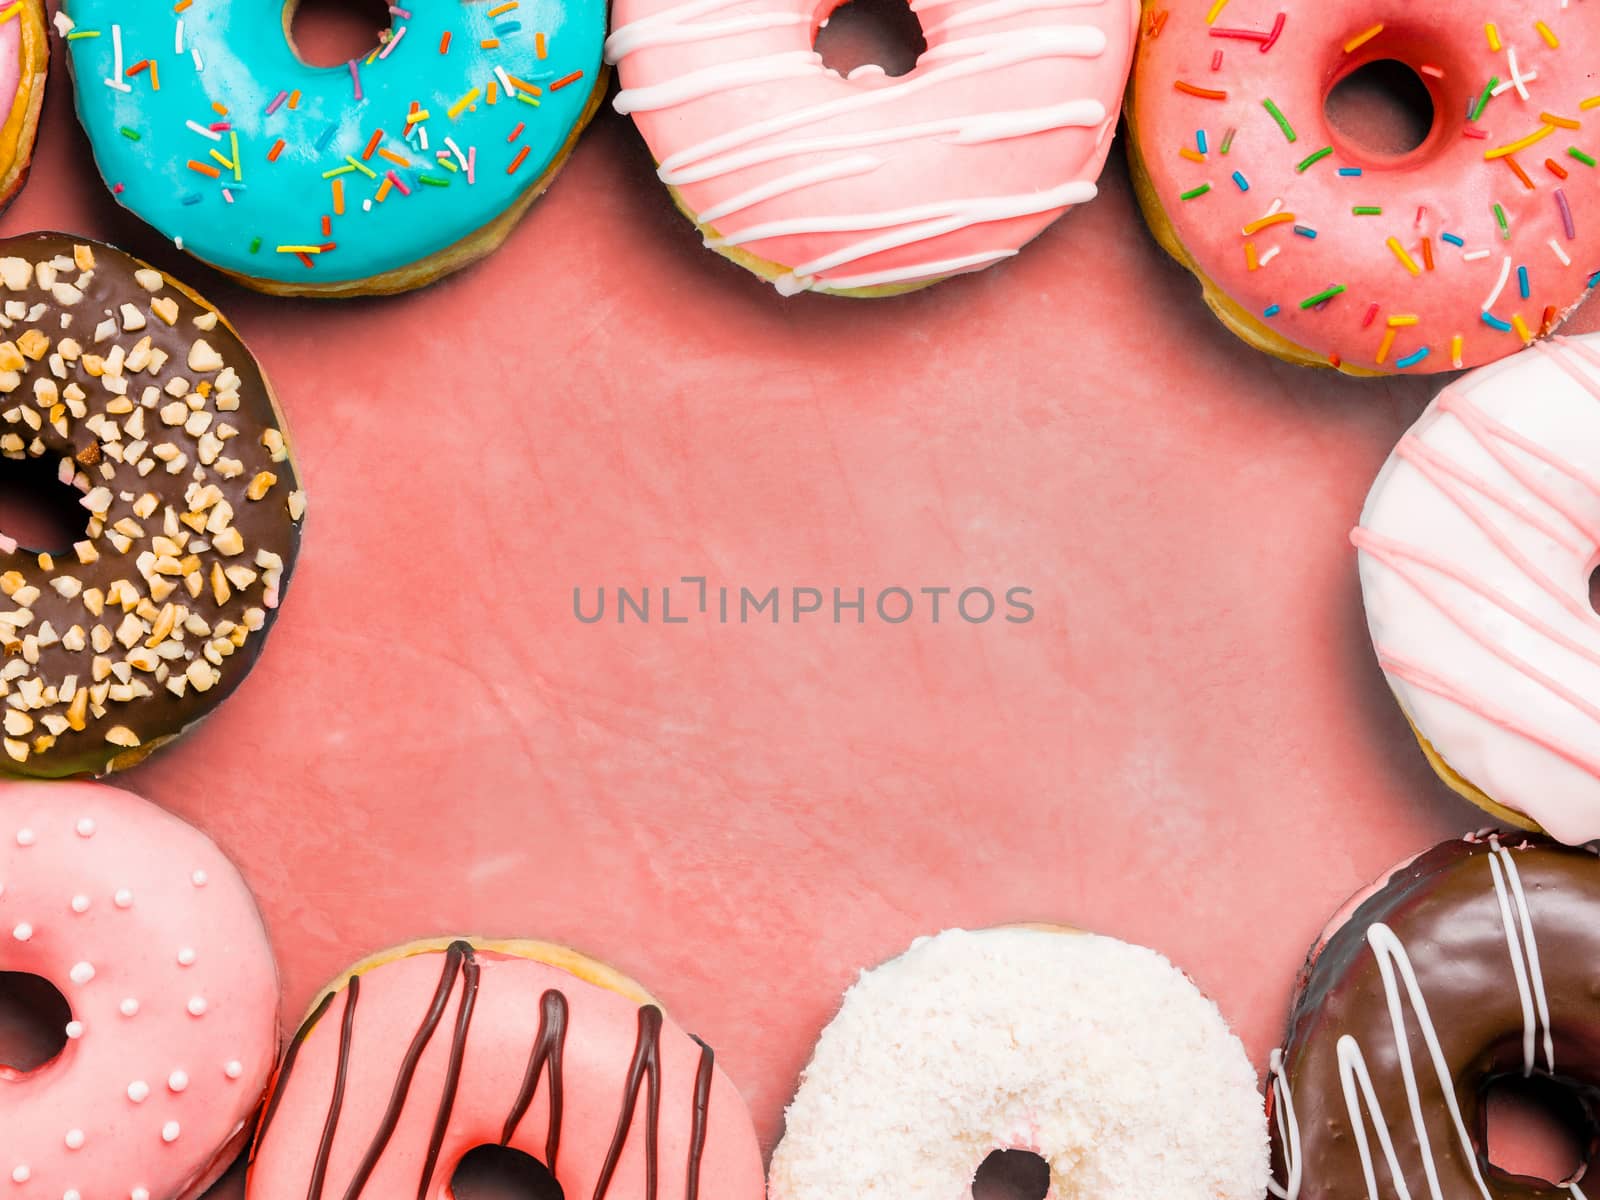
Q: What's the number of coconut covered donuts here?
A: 1